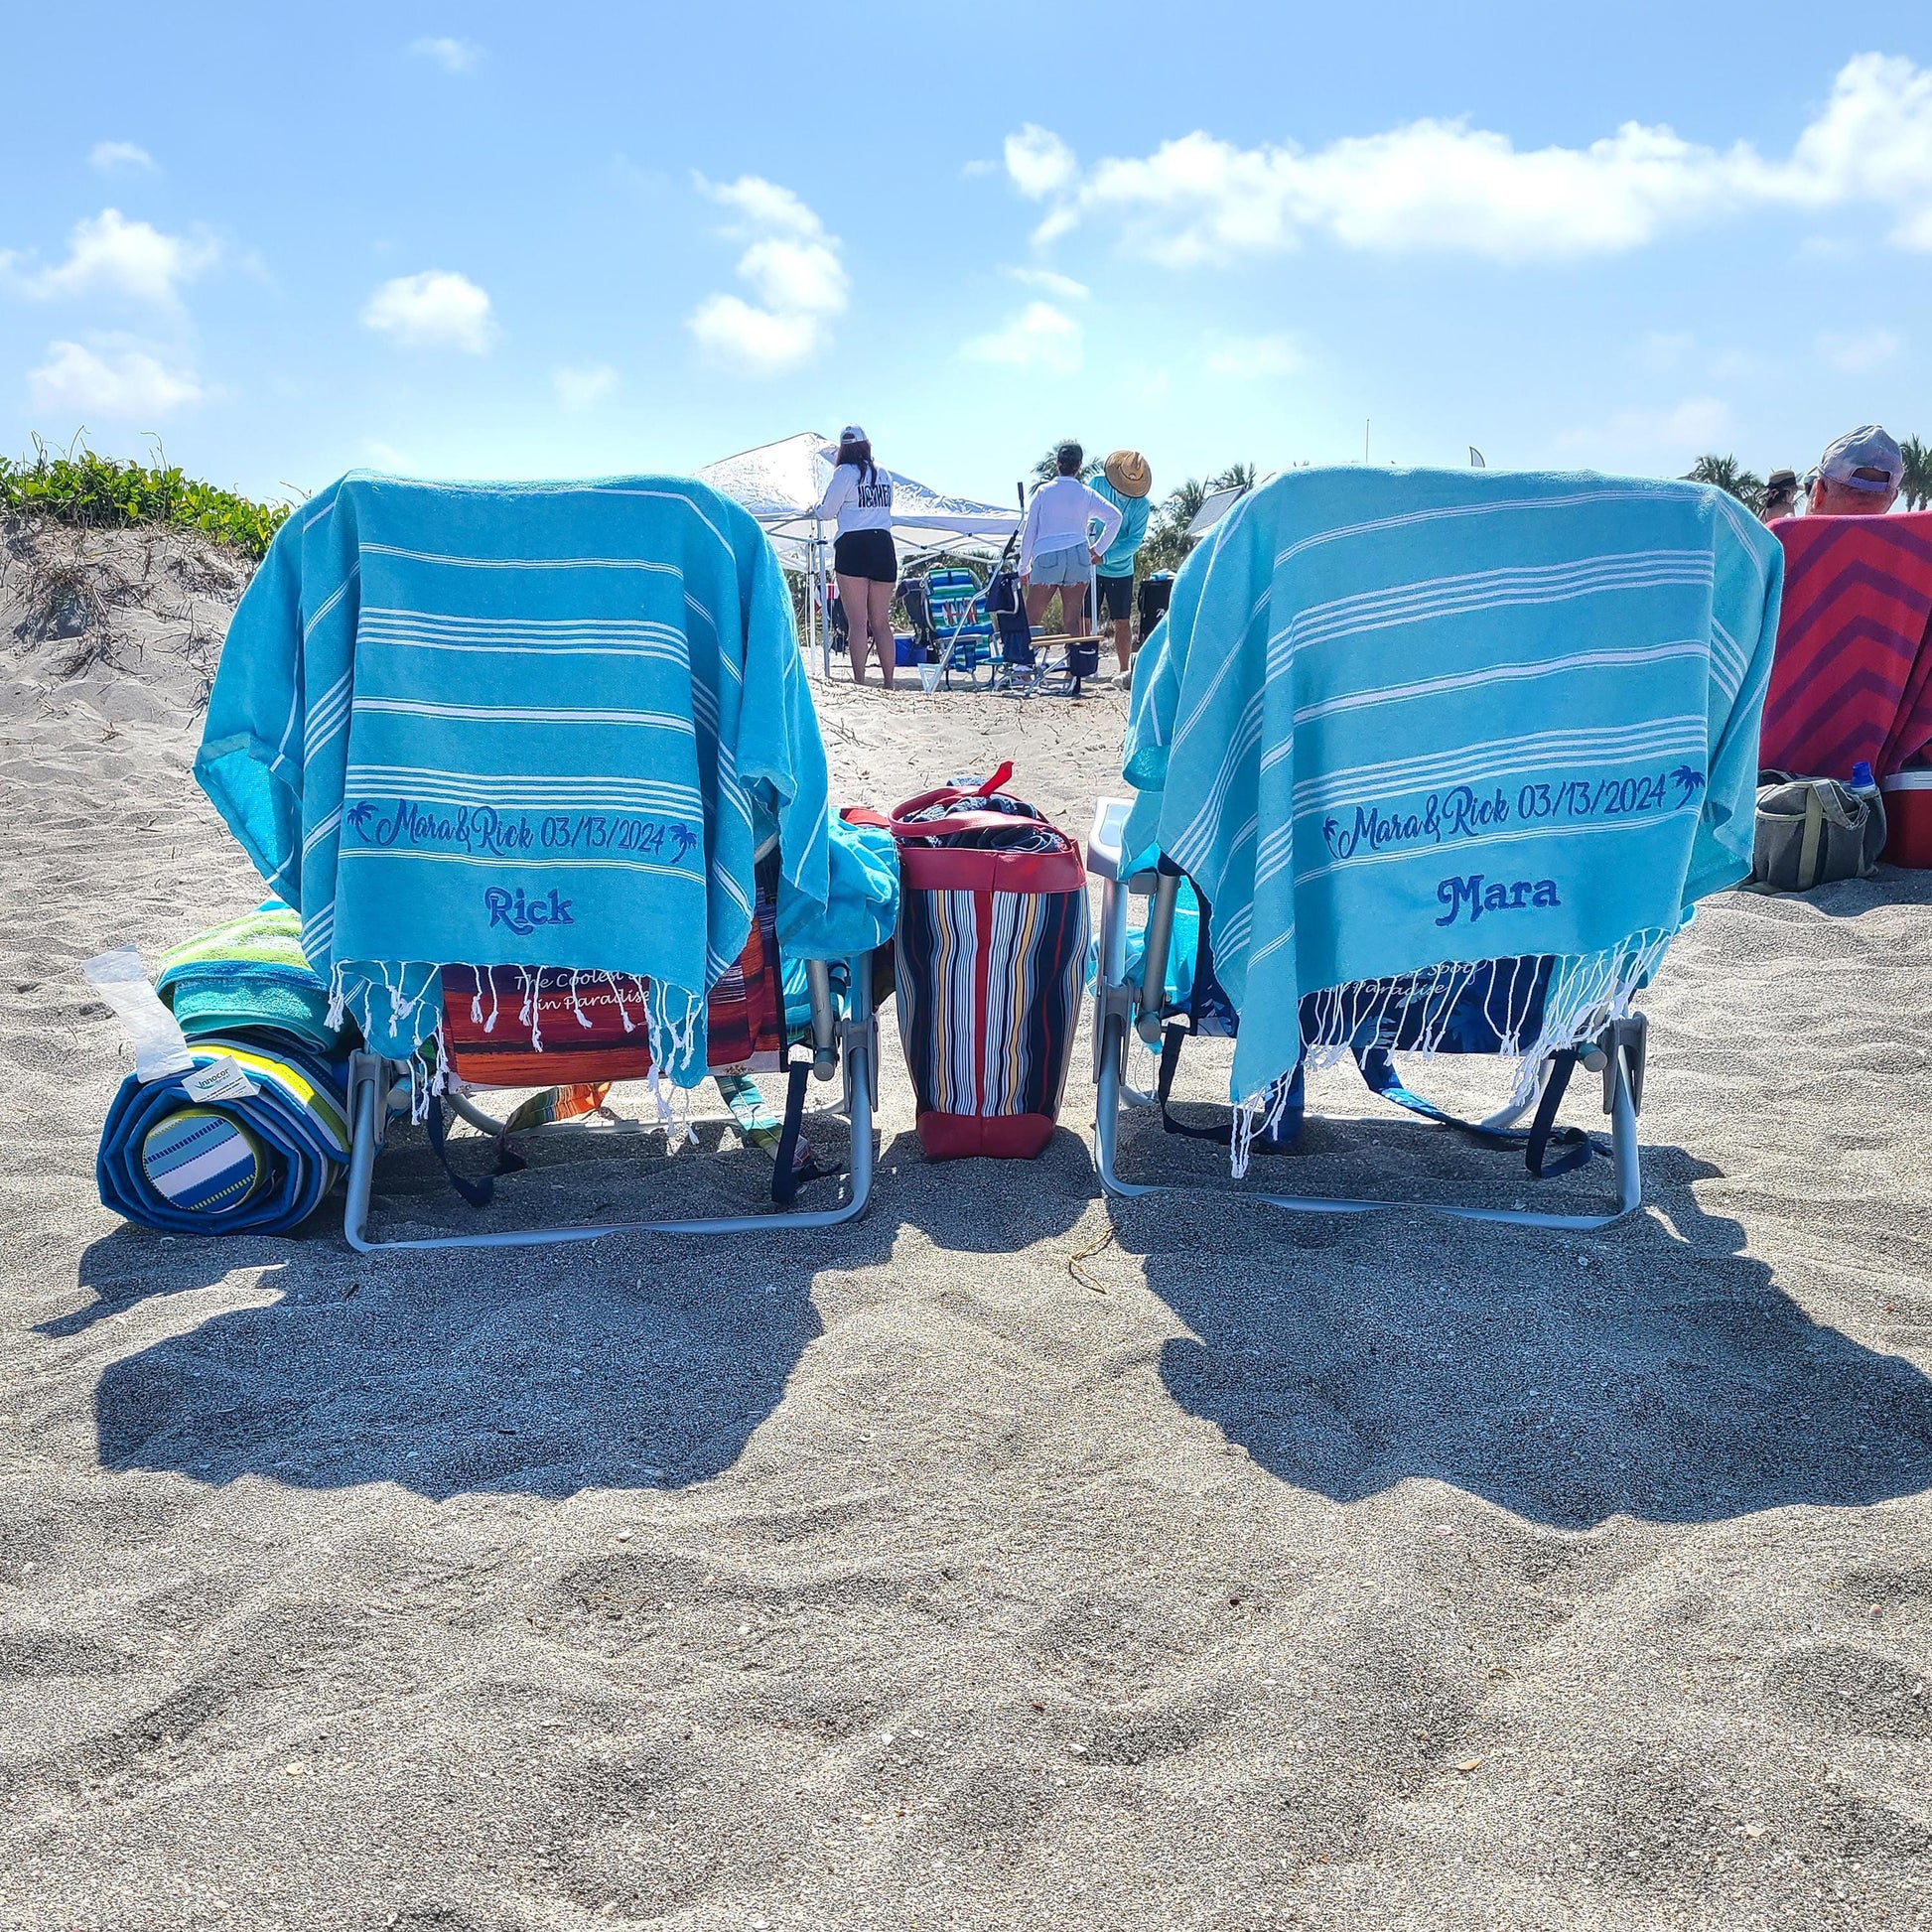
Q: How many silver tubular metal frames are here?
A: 2